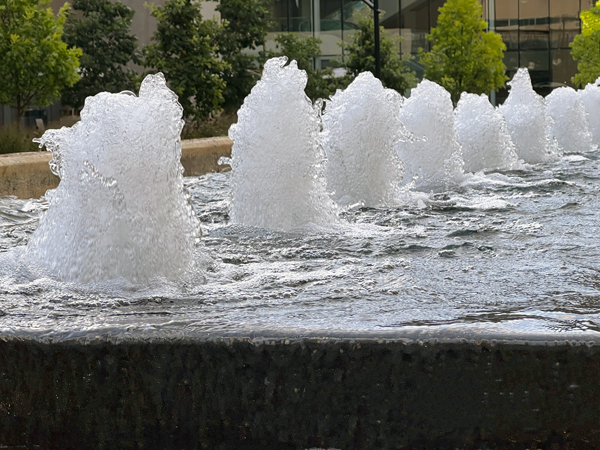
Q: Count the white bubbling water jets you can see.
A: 8